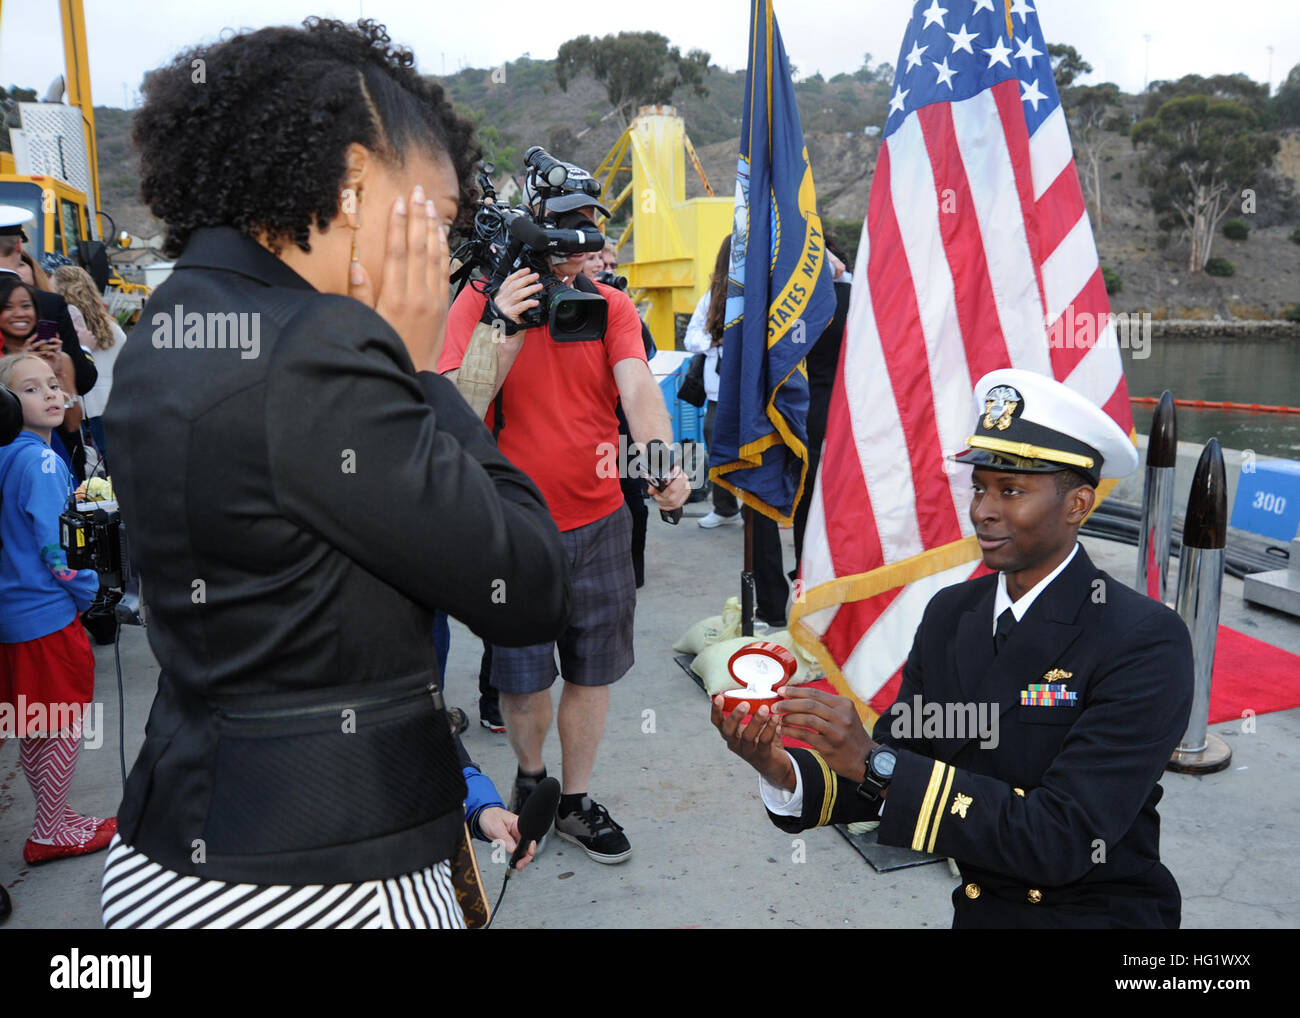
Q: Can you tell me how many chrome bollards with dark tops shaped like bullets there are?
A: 2